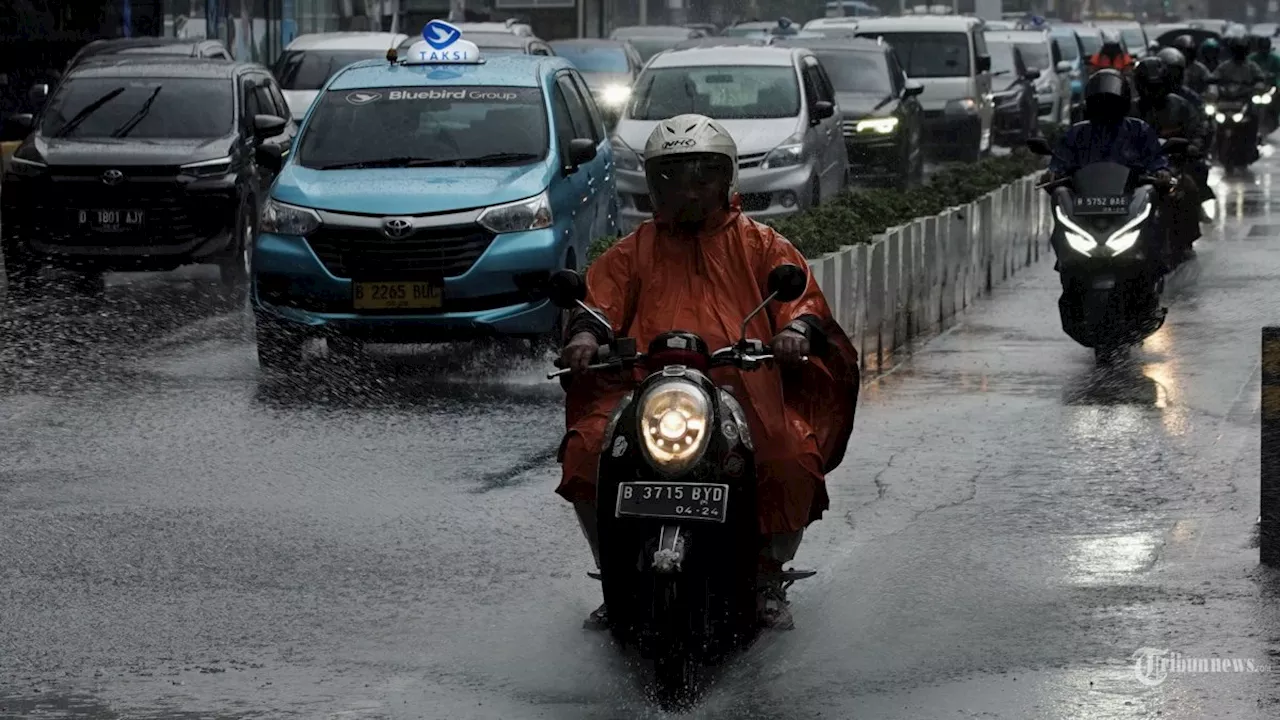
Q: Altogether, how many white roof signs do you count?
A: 1